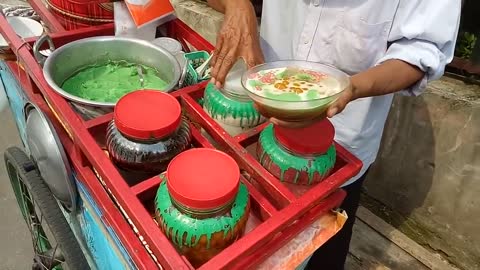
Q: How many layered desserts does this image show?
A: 1